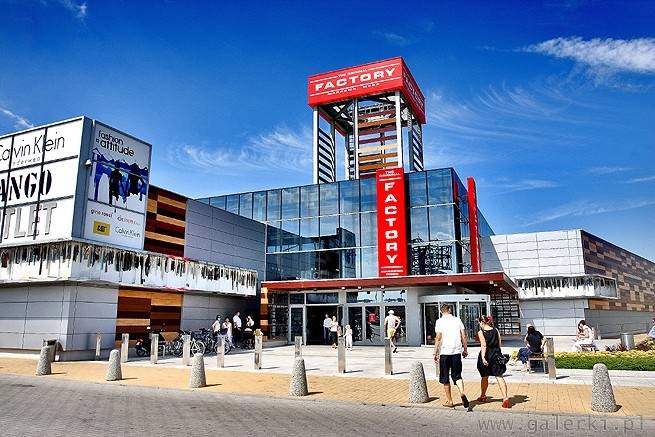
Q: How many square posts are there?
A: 11